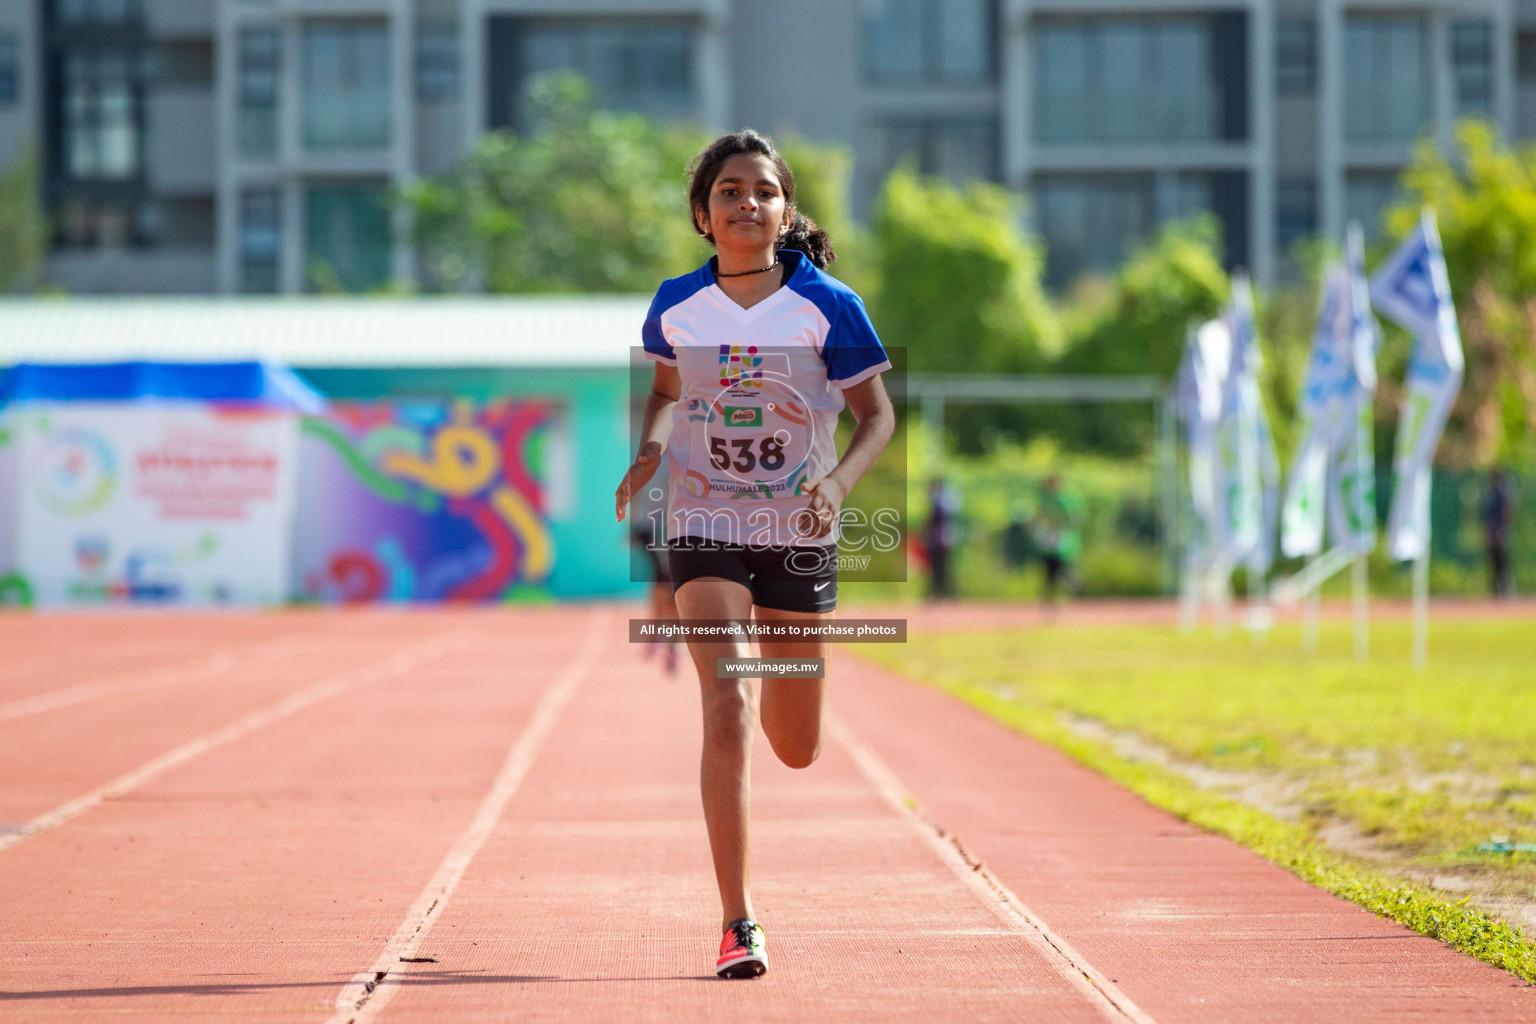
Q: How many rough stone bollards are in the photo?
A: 0